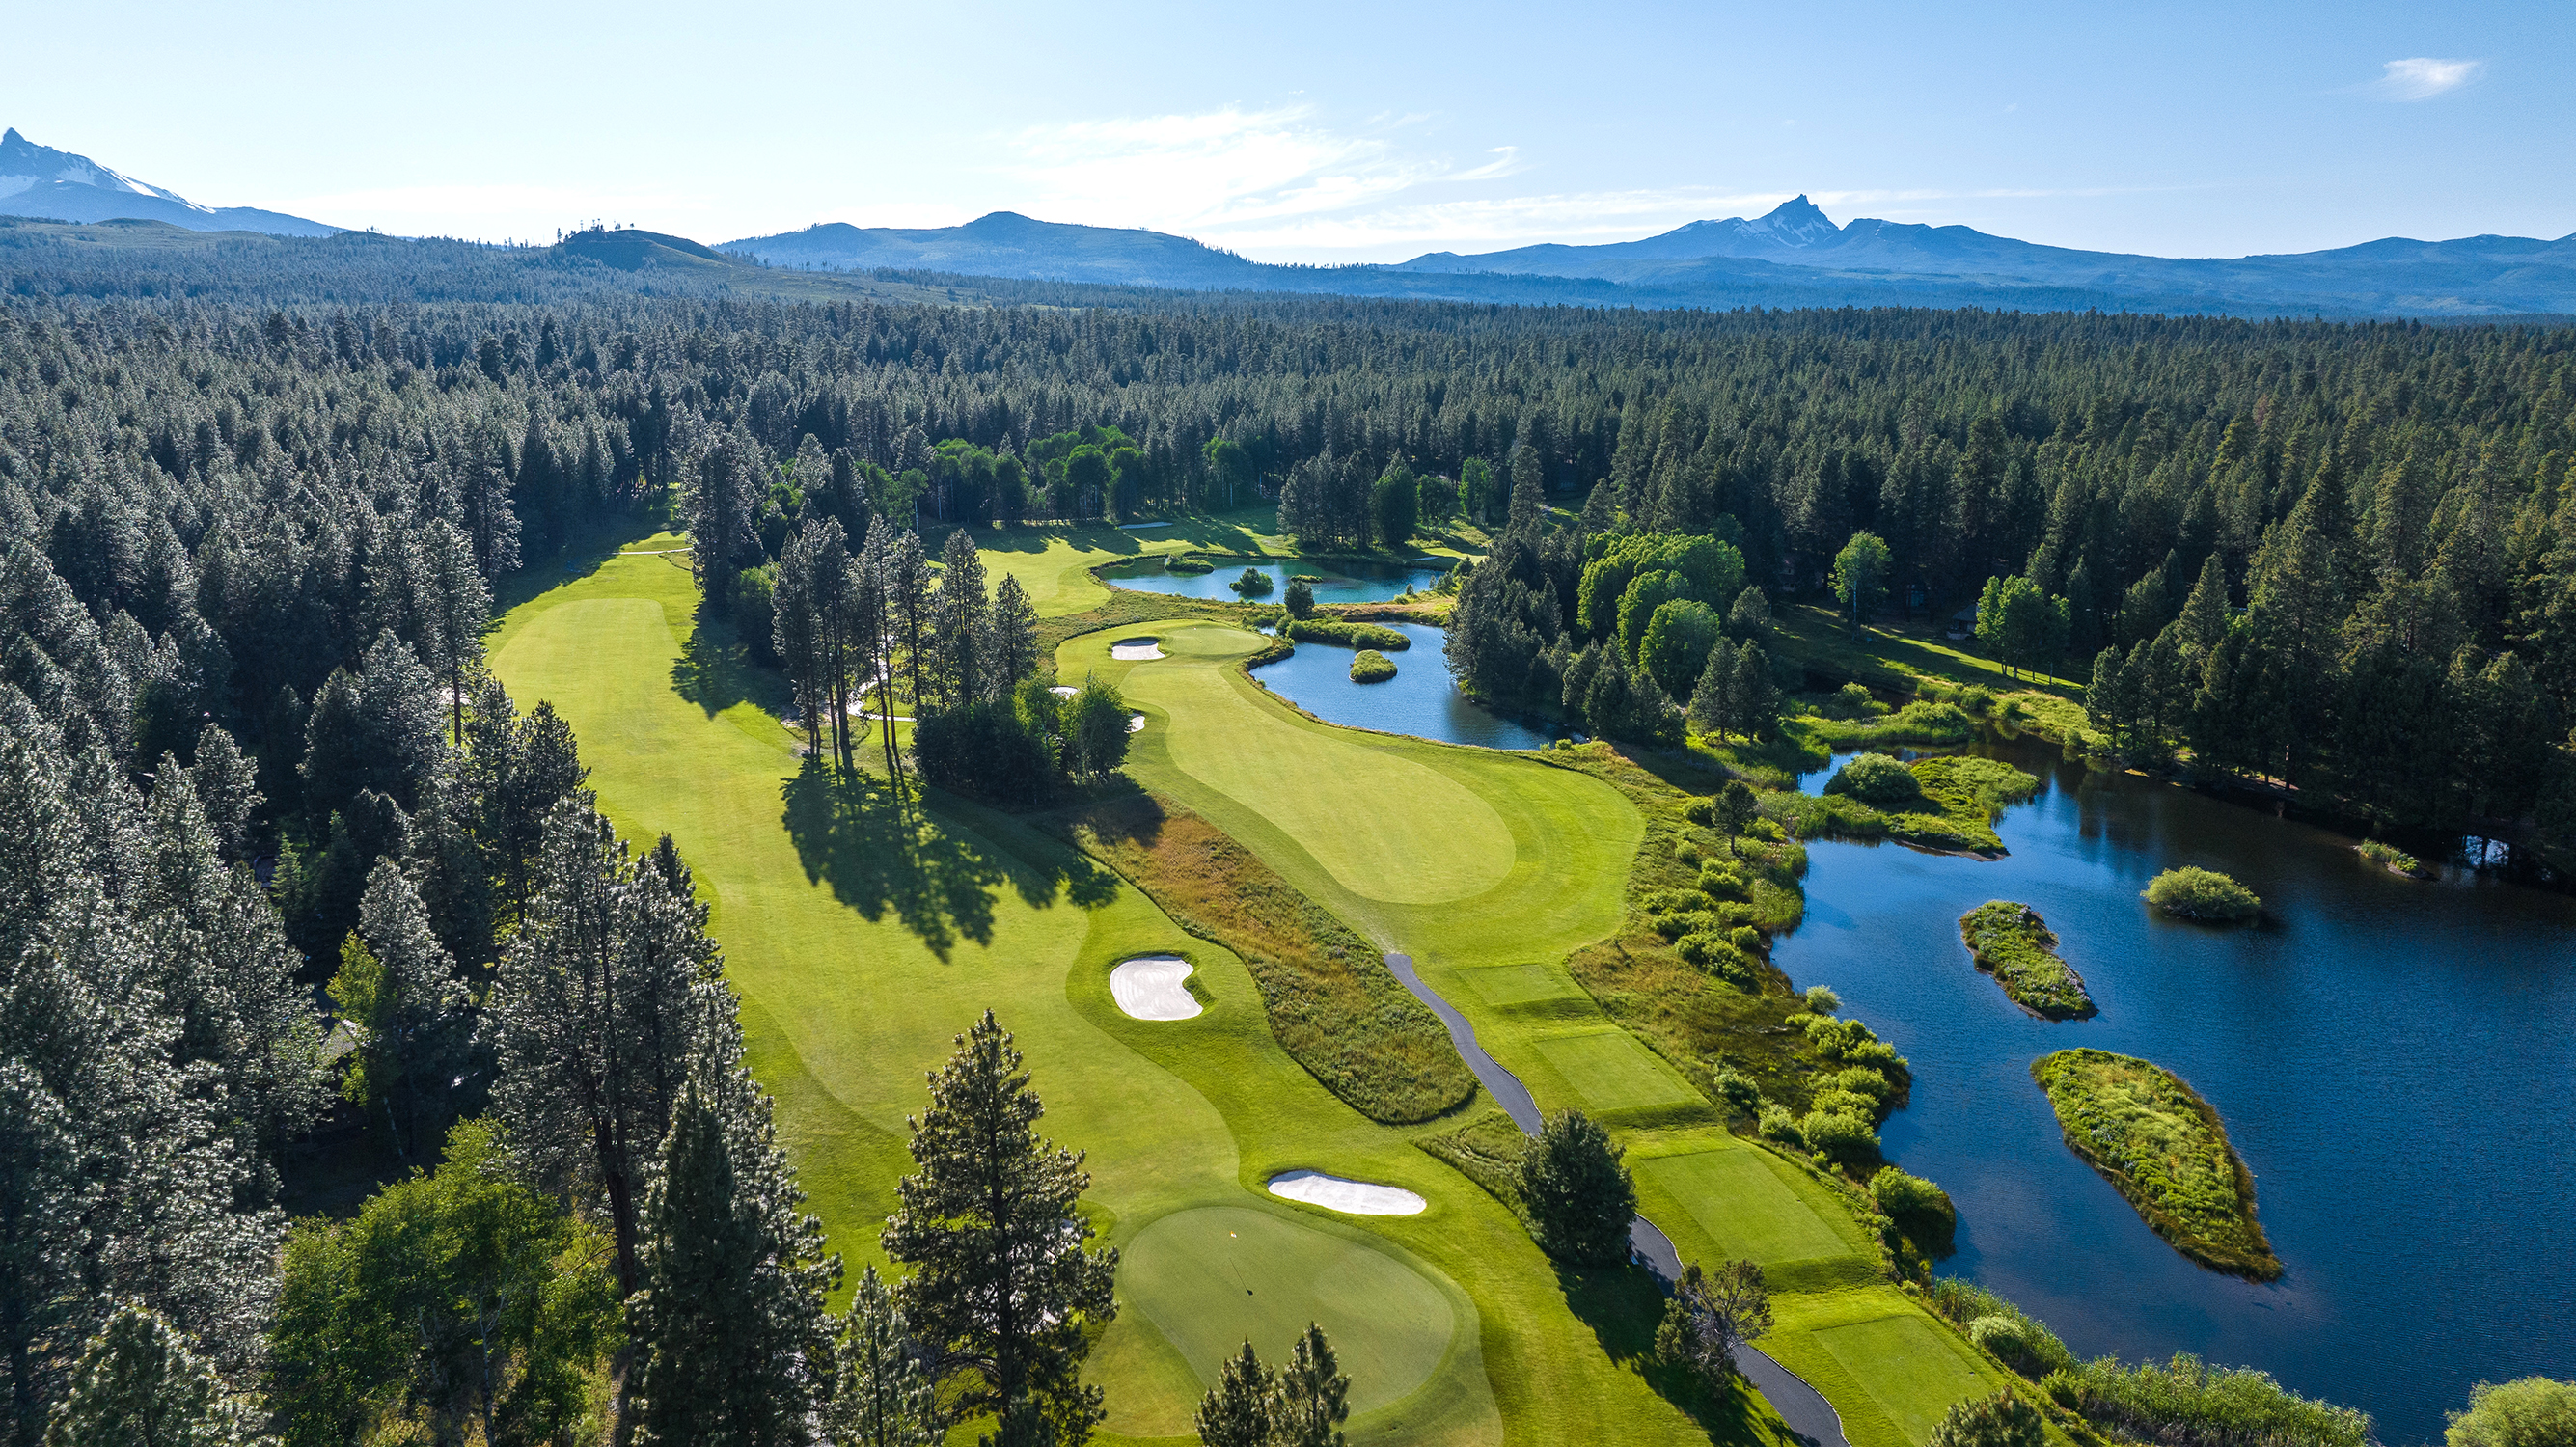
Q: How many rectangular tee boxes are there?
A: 4